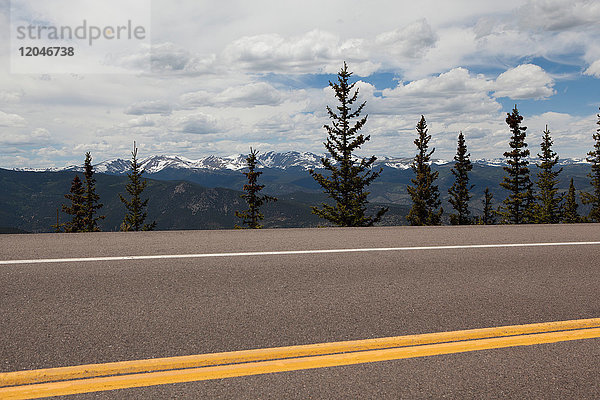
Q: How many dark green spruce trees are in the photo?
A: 12